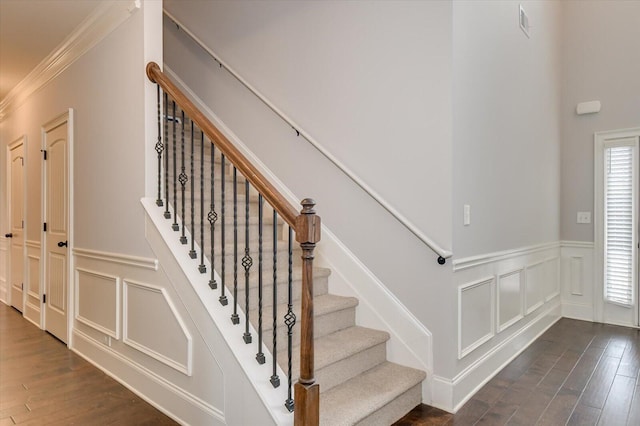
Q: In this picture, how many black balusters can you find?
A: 13